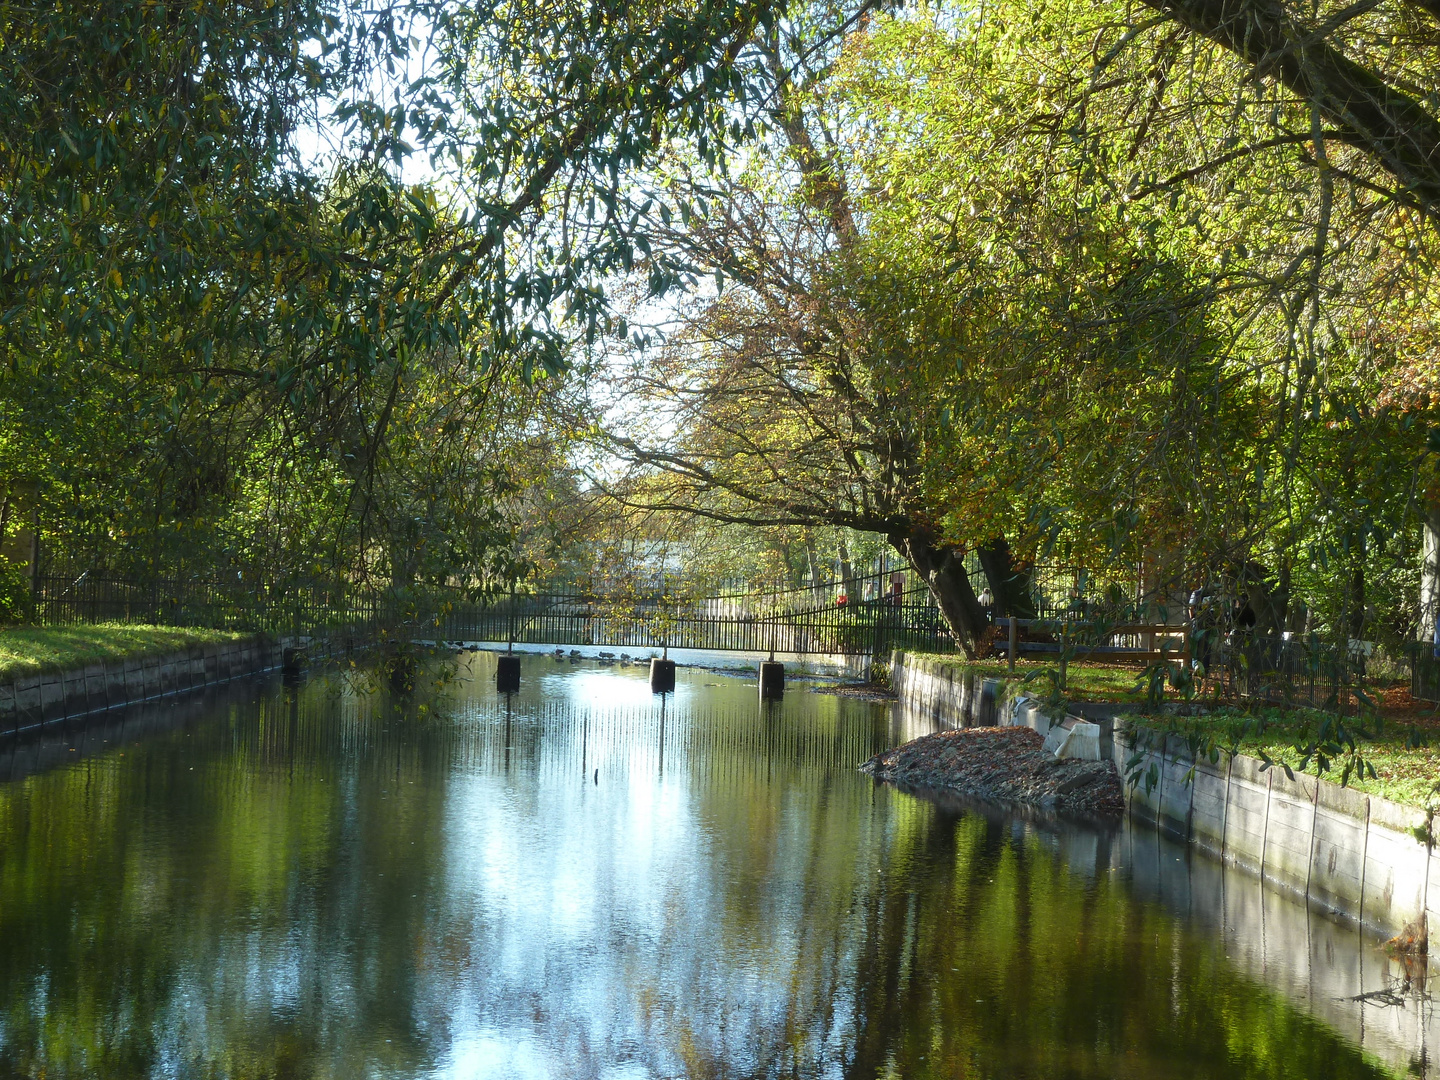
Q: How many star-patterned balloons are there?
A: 0